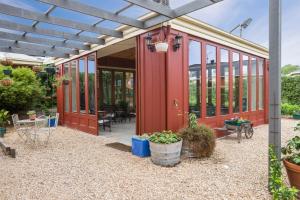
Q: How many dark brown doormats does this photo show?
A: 1